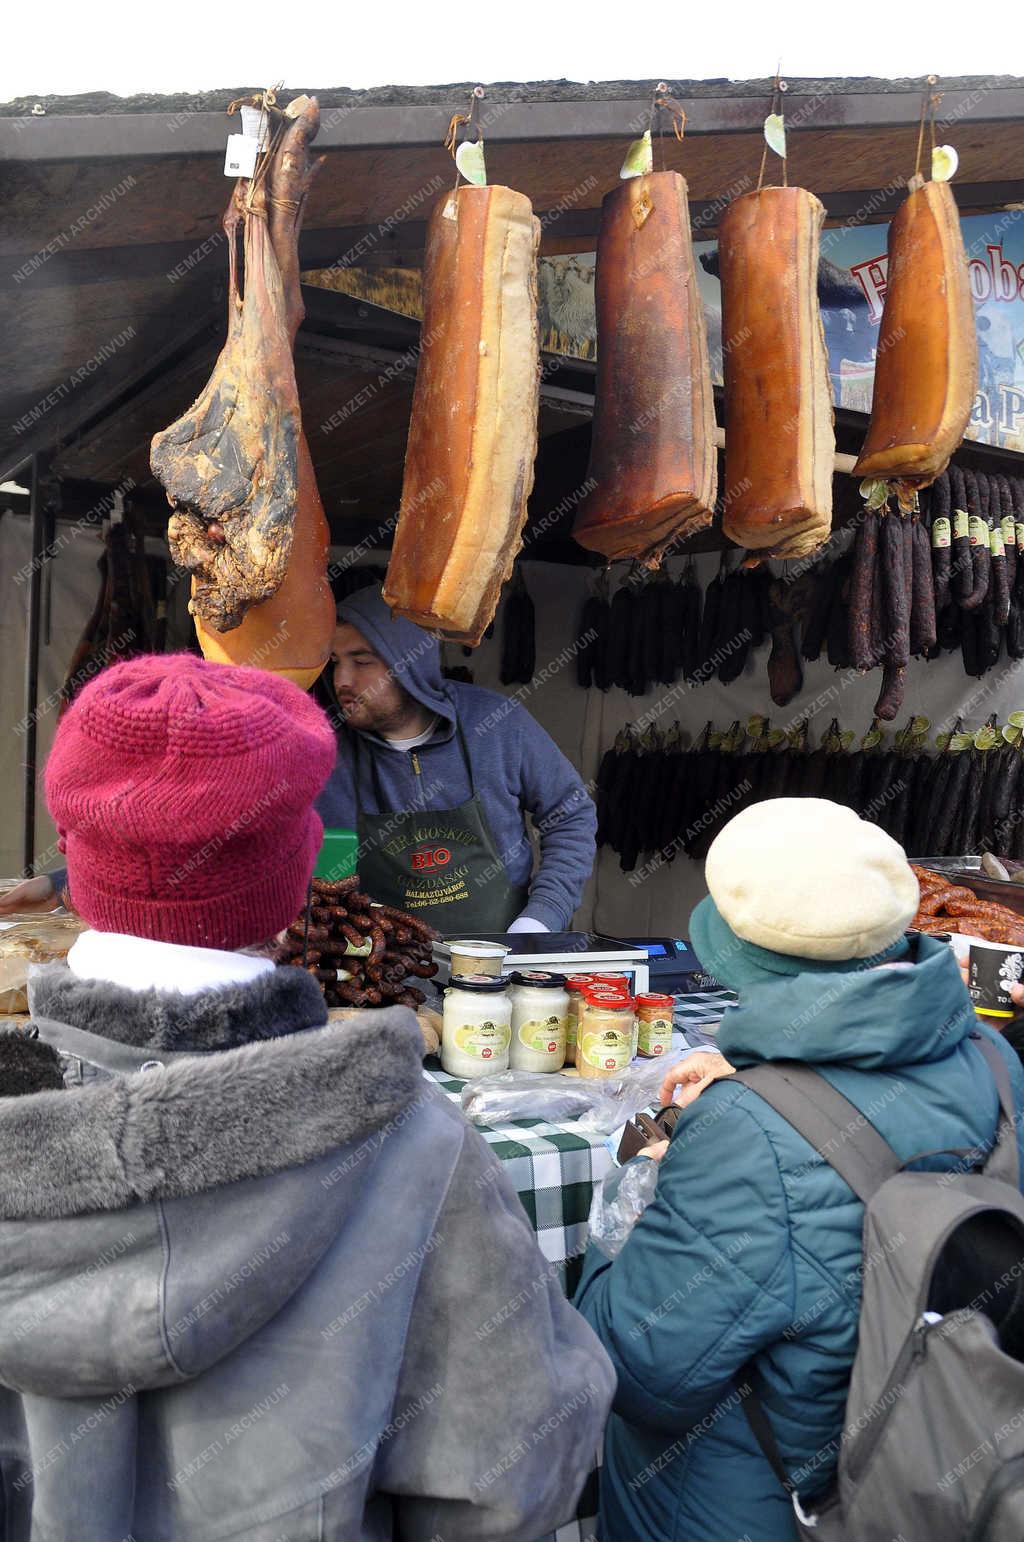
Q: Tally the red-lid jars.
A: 5